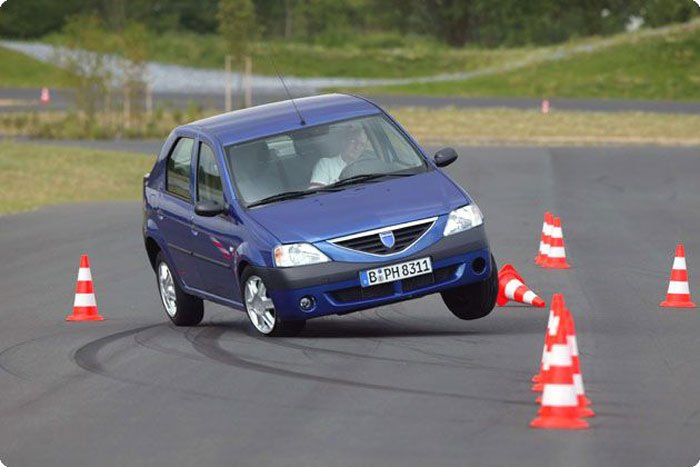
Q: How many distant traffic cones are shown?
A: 2